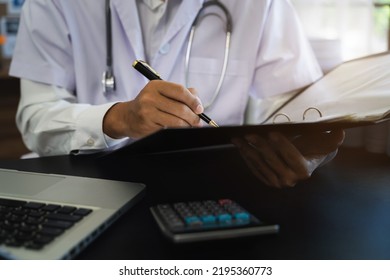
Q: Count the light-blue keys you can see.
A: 4